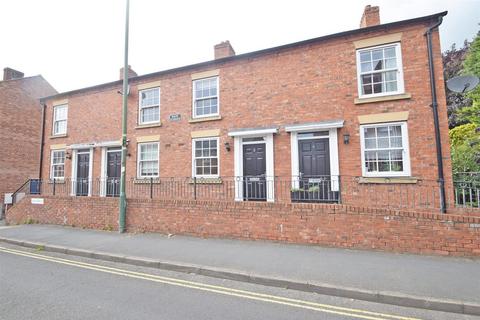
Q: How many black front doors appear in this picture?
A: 4